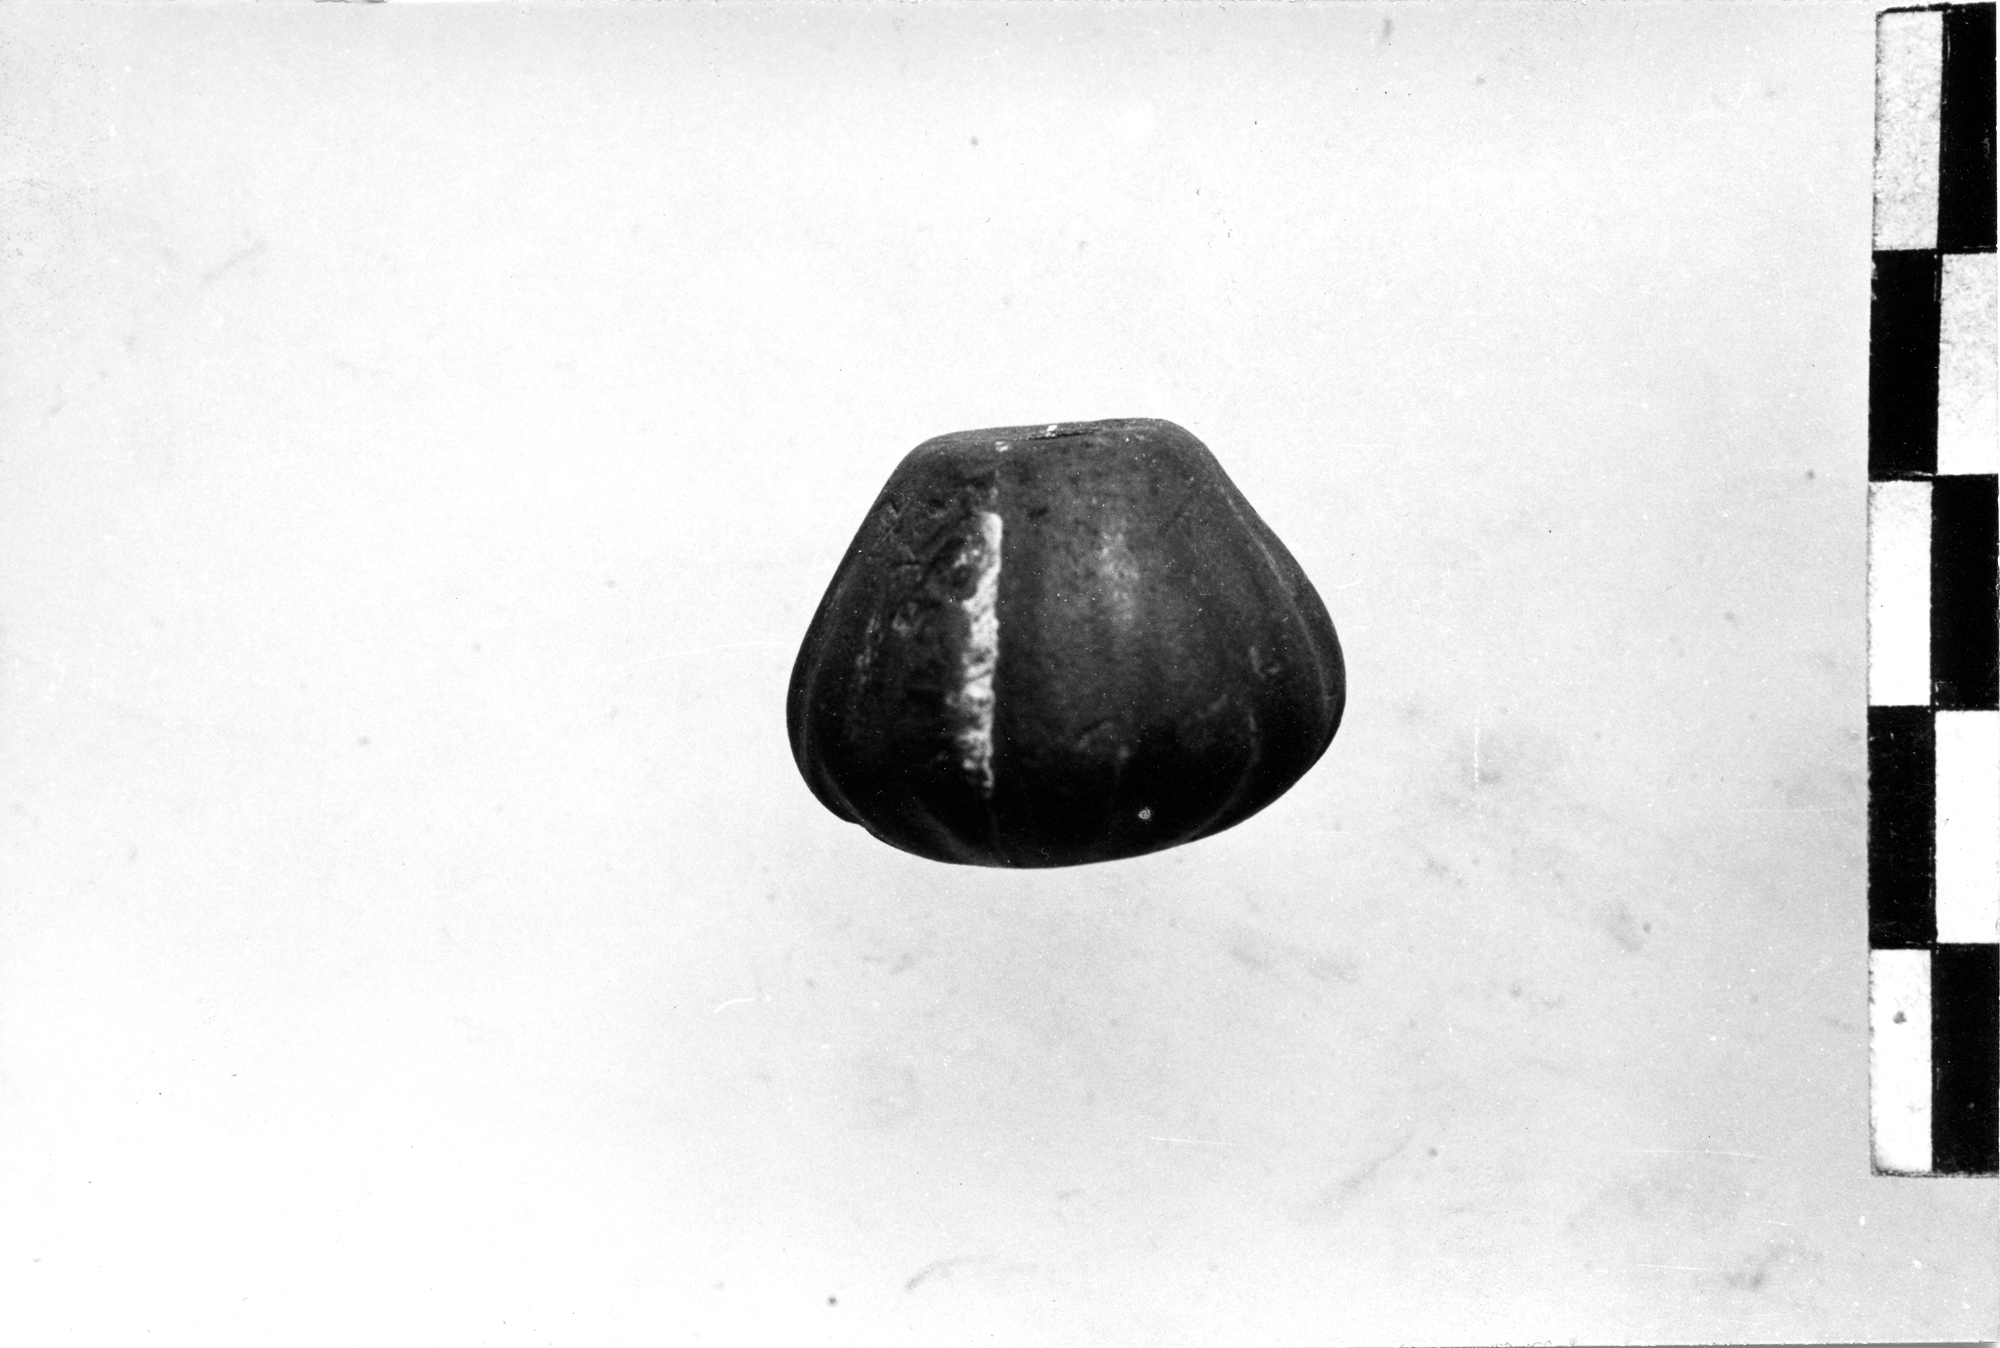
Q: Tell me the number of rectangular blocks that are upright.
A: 10